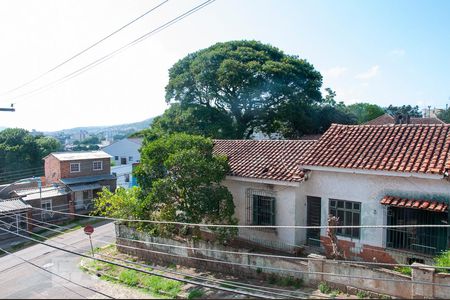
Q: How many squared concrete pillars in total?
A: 2